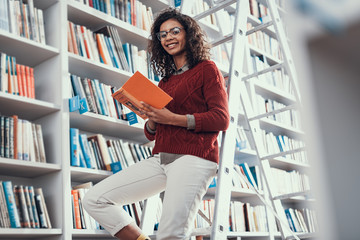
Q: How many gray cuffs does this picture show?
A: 2